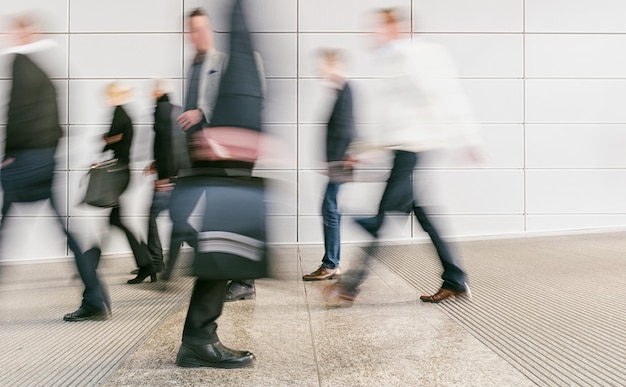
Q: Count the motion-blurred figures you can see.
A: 7